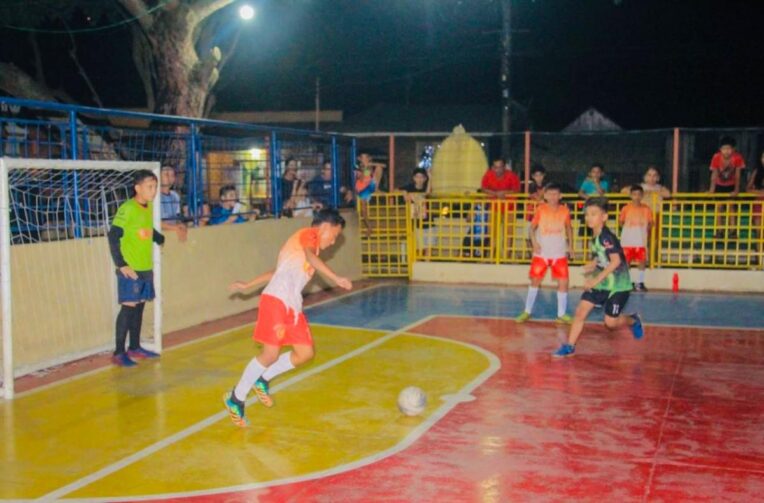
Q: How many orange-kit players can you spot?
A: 3